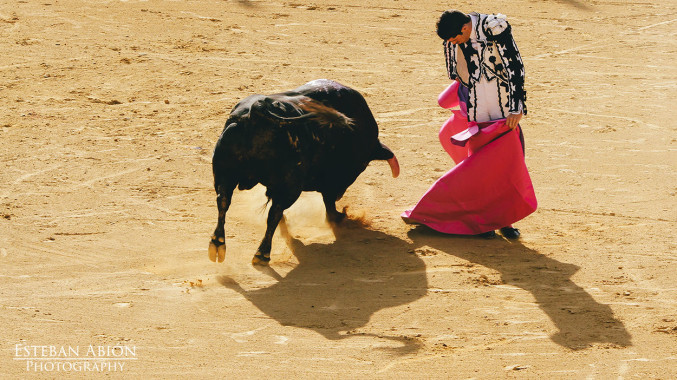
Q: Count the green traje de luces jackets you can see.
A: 0